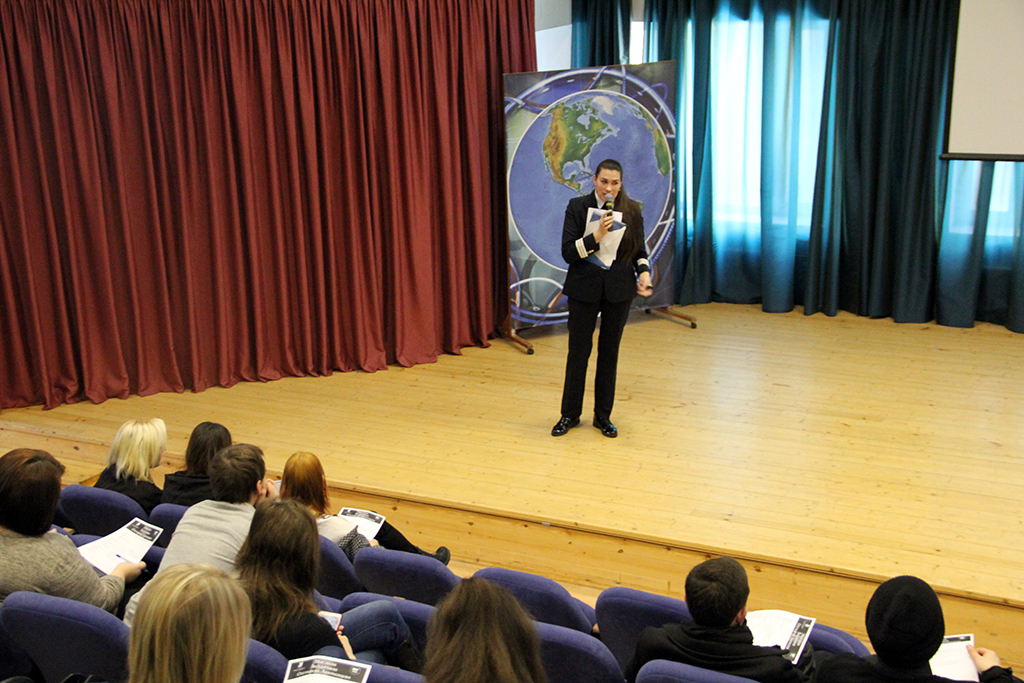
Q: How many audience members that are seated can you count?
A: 10